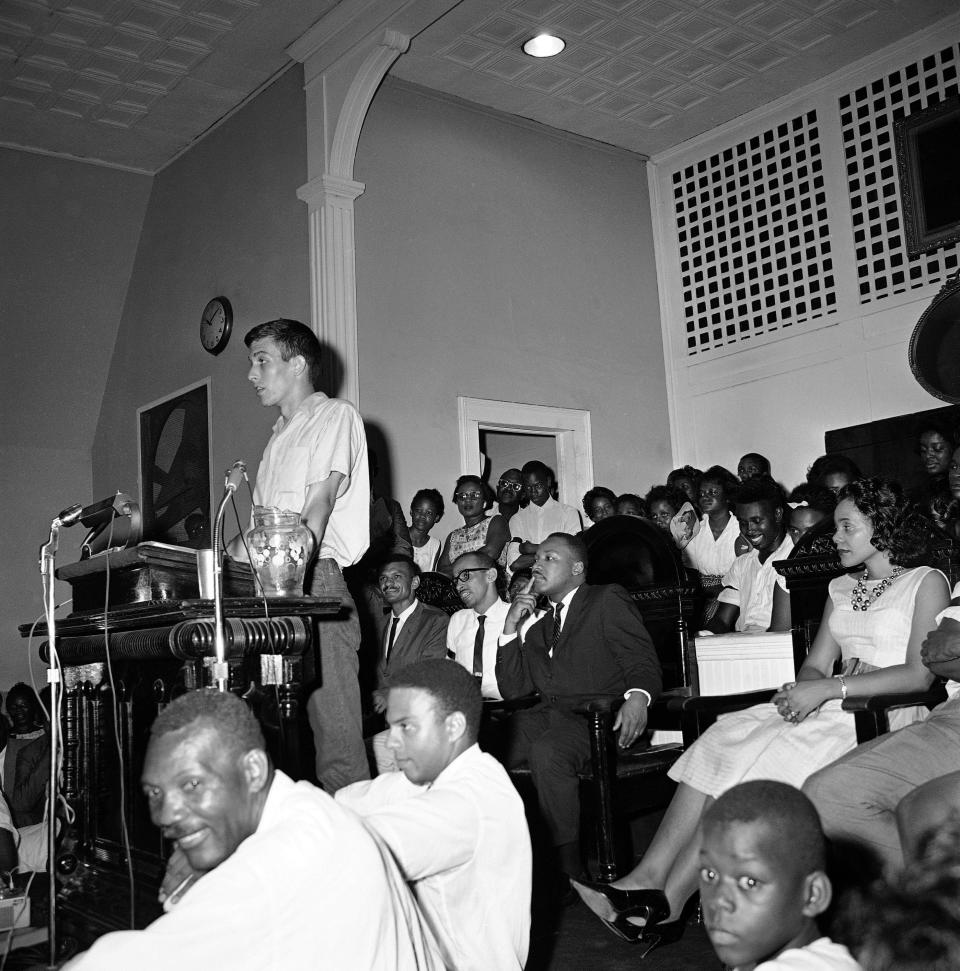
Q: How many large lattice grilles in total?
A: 2